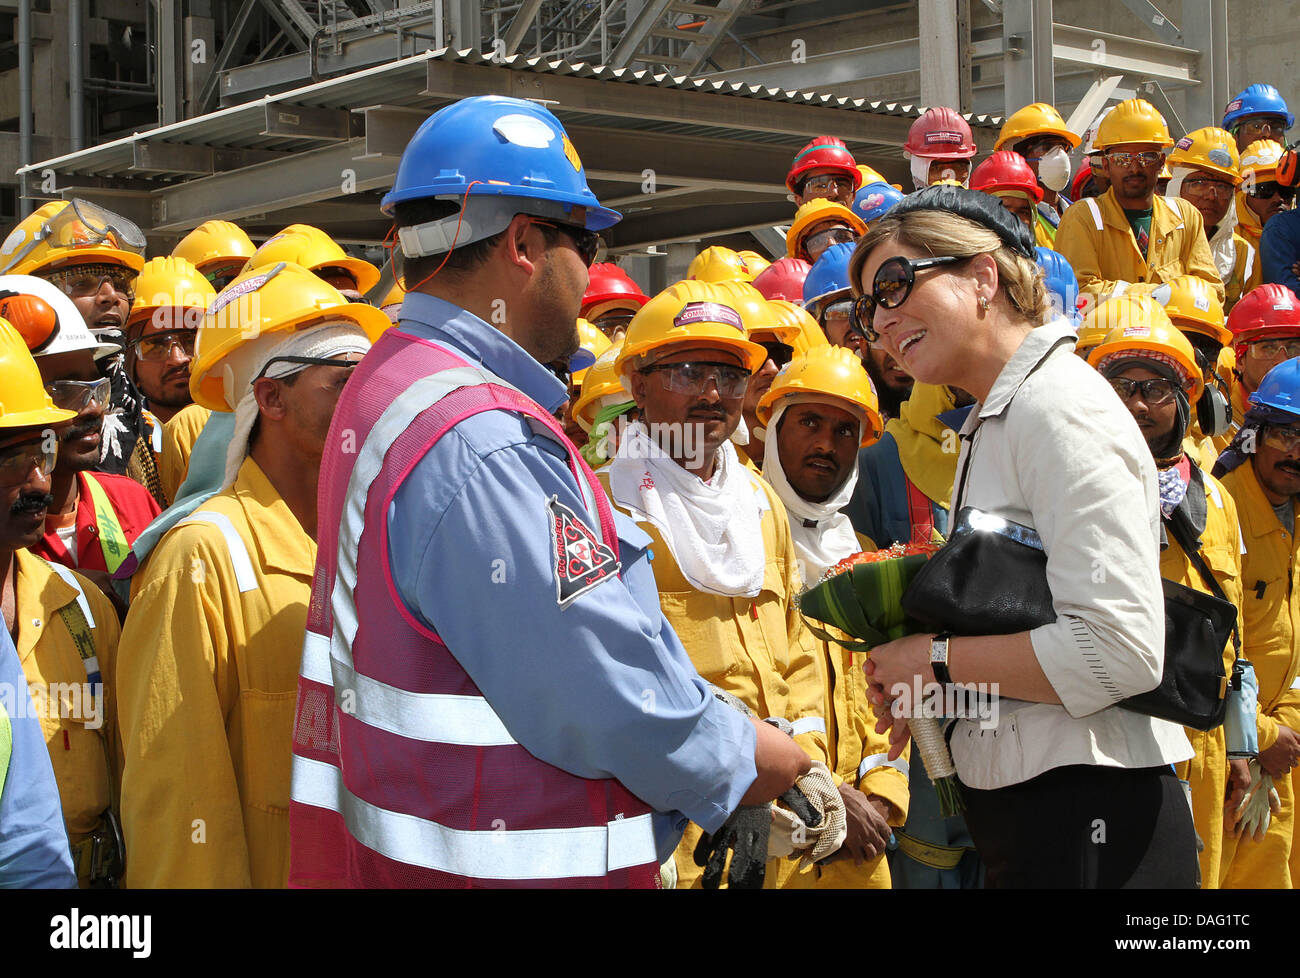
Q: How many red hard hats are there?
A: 7